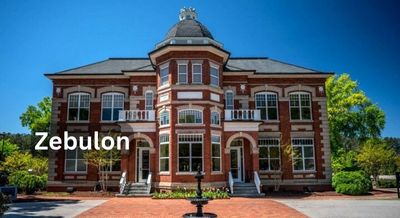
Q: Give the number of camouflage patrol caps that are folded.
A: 0